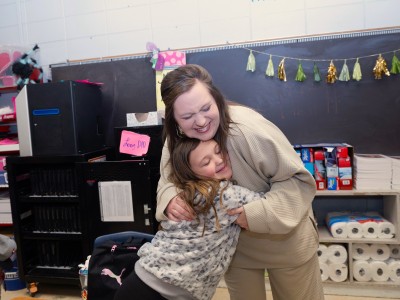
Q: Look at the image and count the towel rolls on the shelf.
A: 14